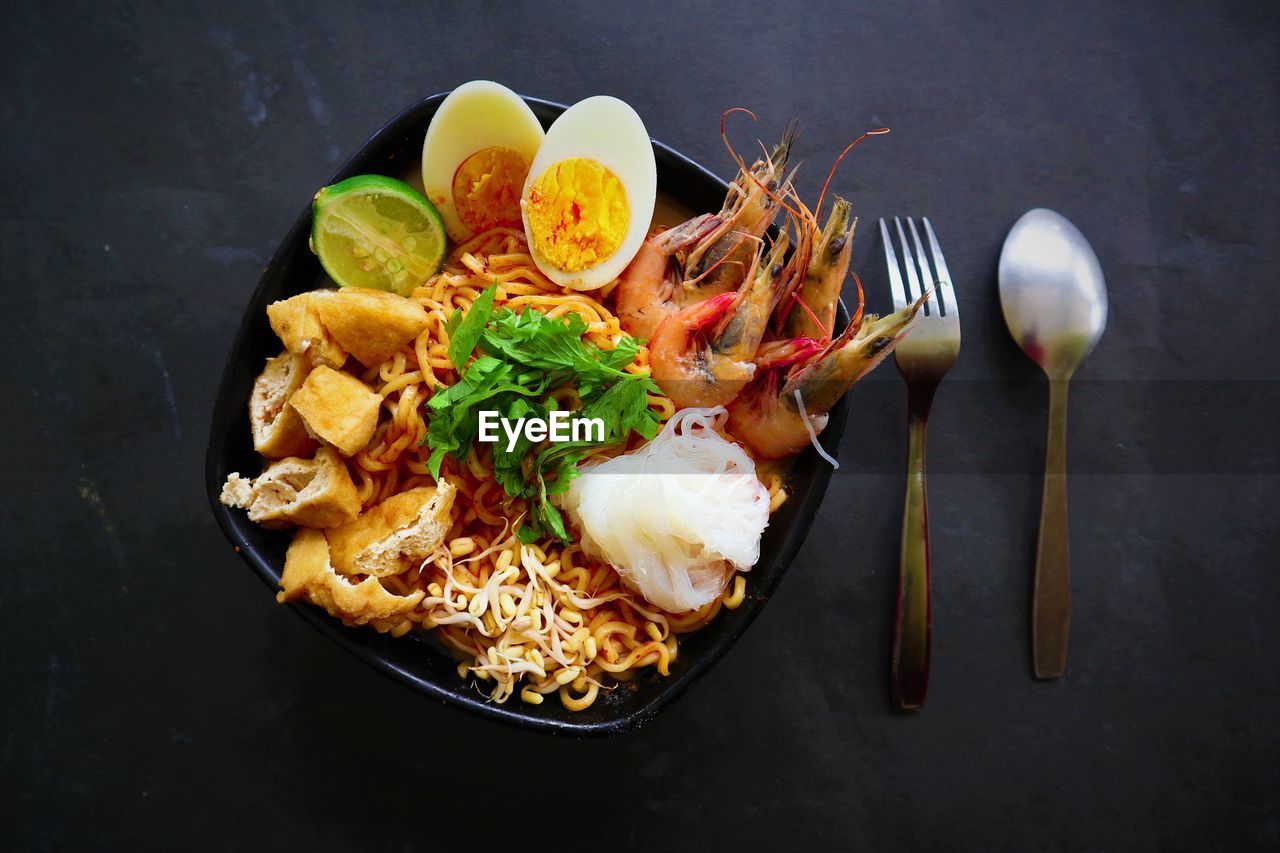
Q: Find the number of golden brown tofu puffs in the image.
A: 7